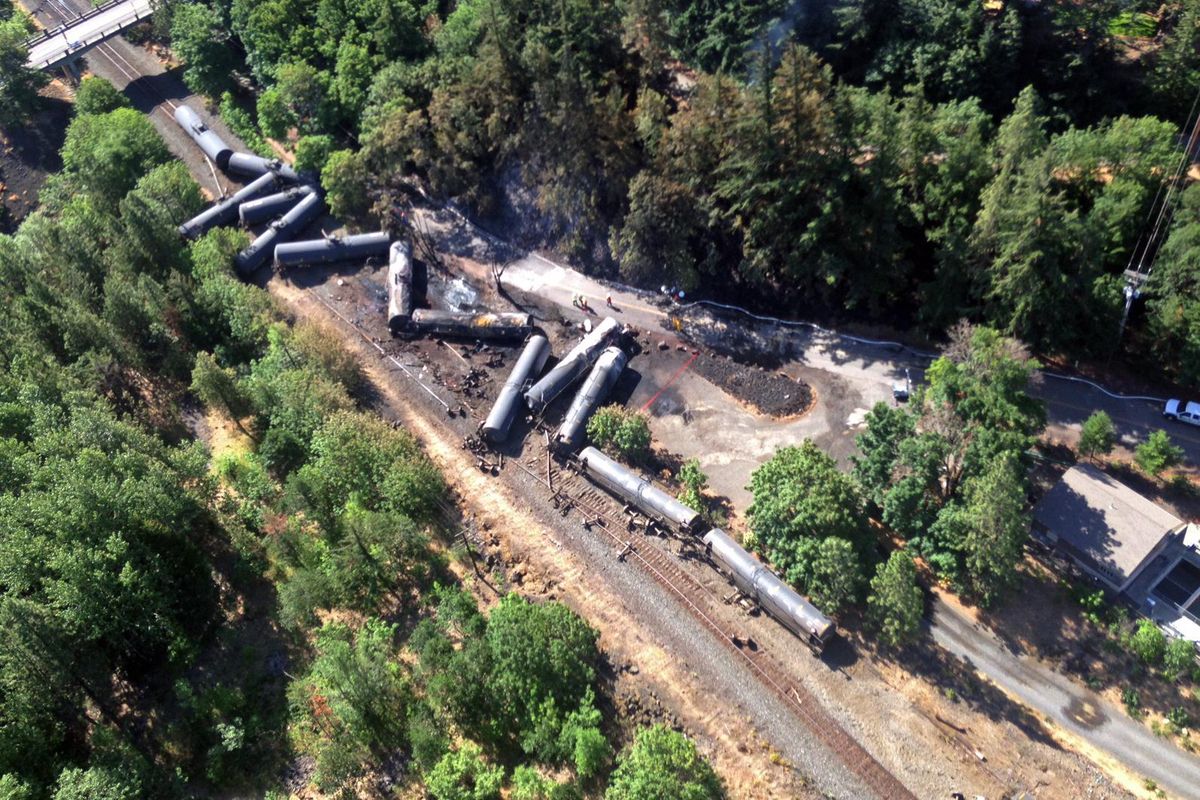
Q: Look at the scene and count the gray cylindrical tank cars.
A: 13